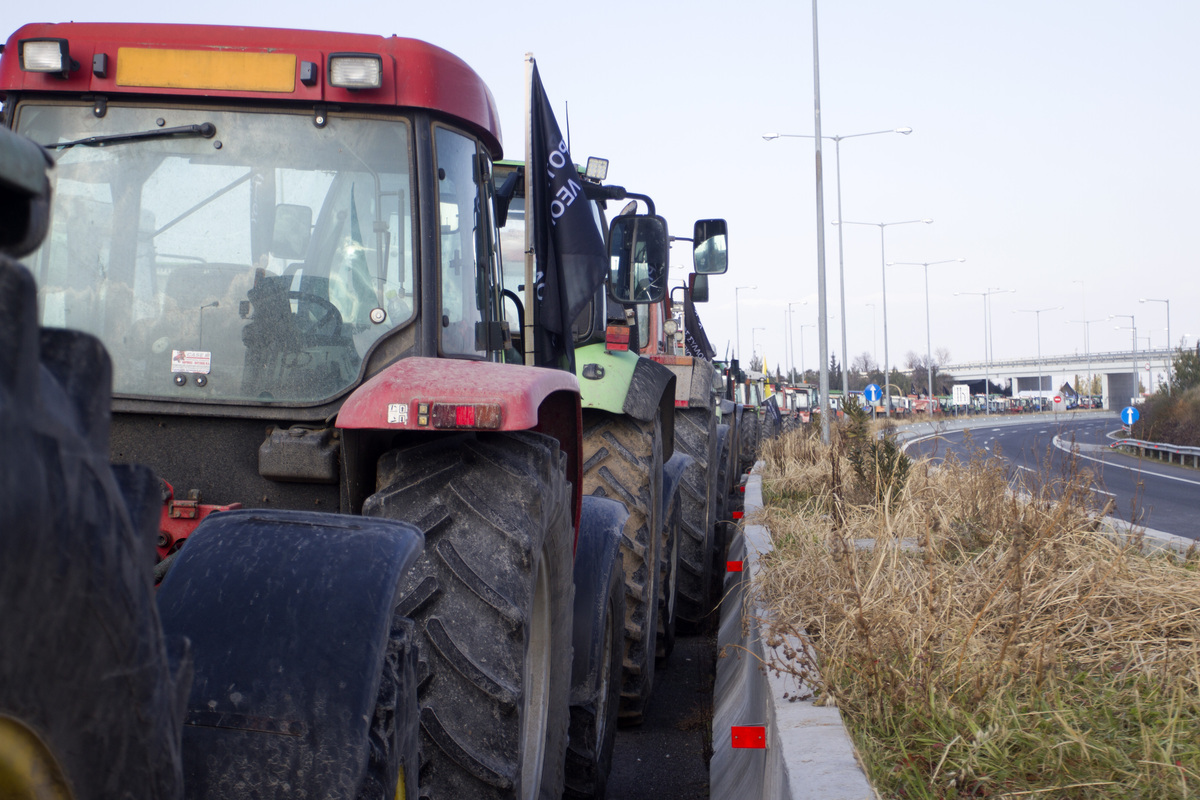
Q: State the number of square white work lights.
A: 3